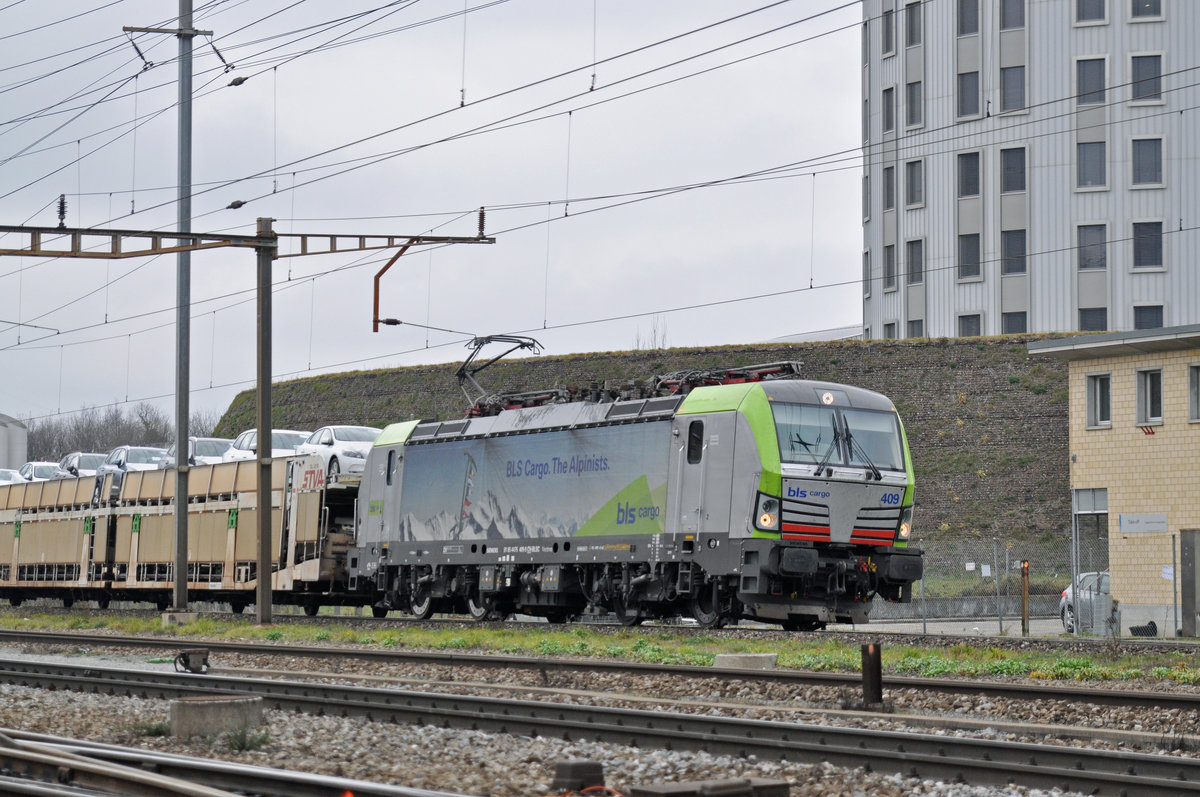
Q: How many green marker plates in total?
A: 4